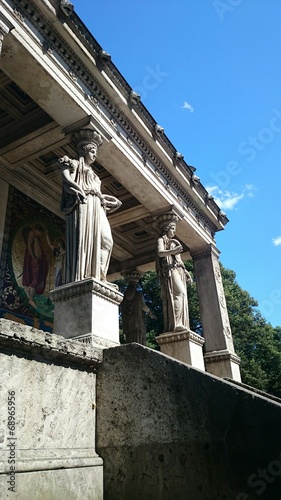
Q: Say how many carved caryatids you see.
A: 3